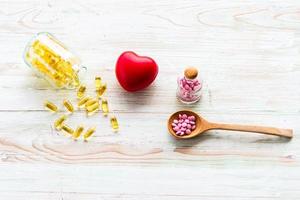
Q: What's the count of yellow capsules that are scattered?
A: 14